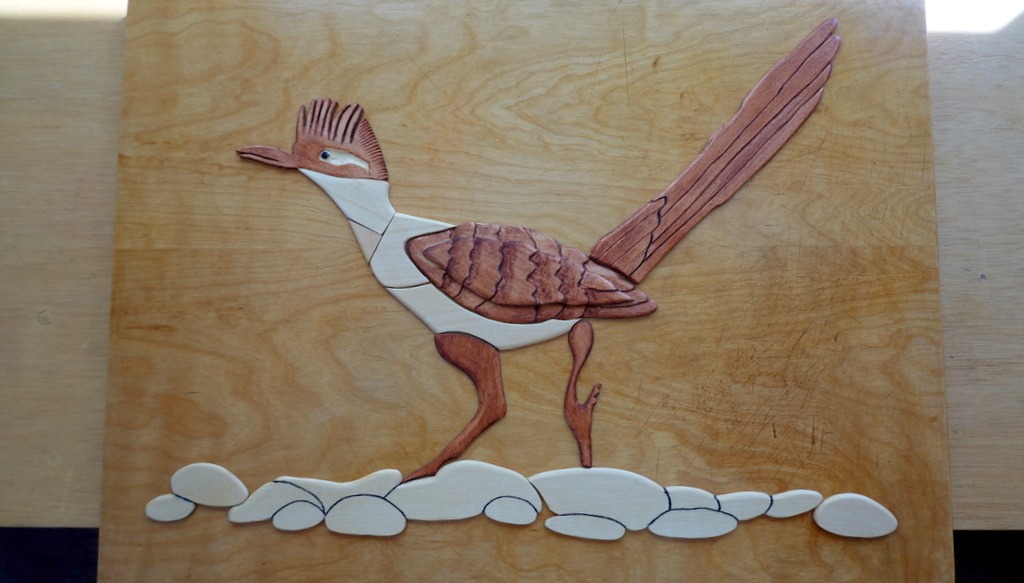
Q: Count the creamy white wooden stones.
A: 15